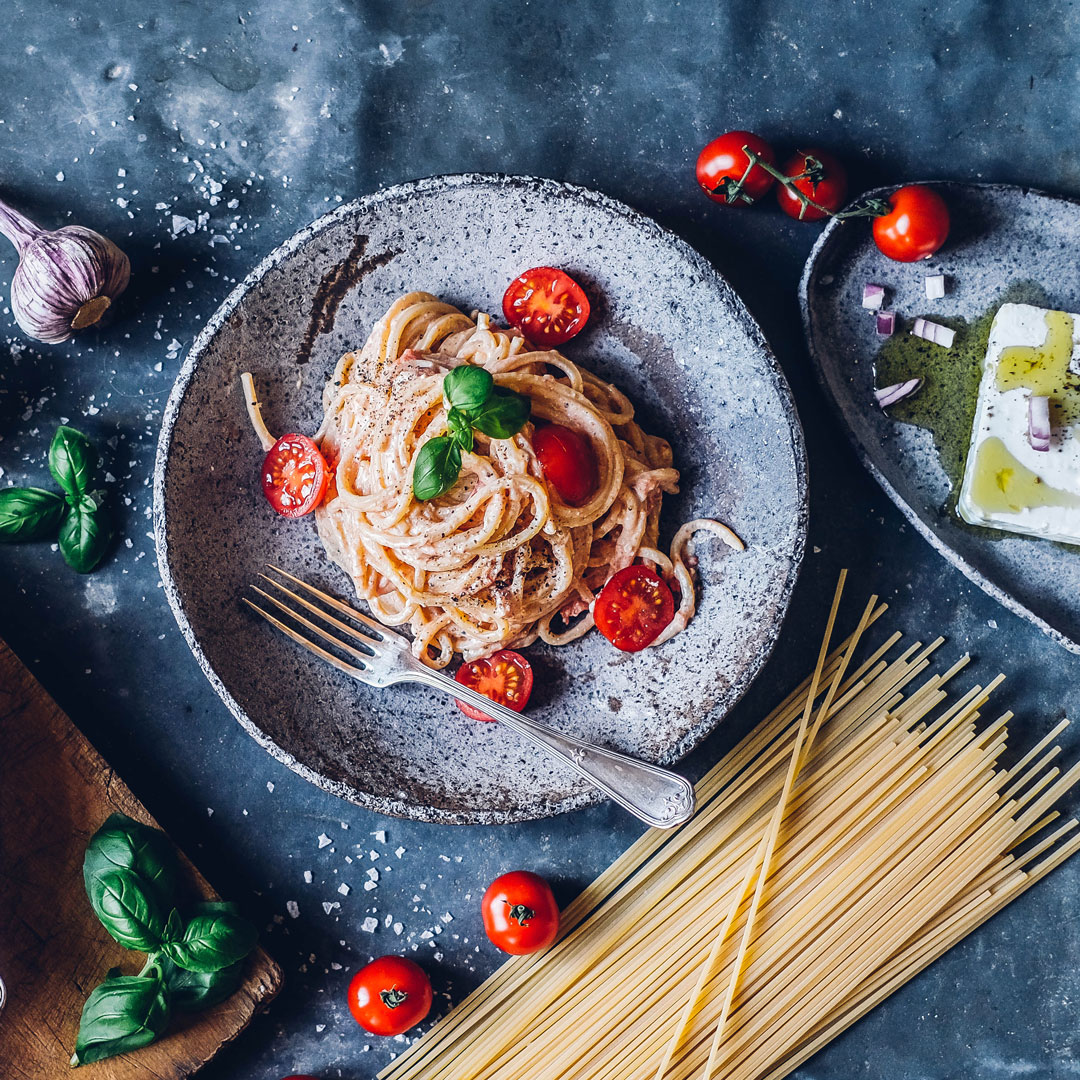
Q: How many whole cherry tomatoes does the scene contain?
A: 5